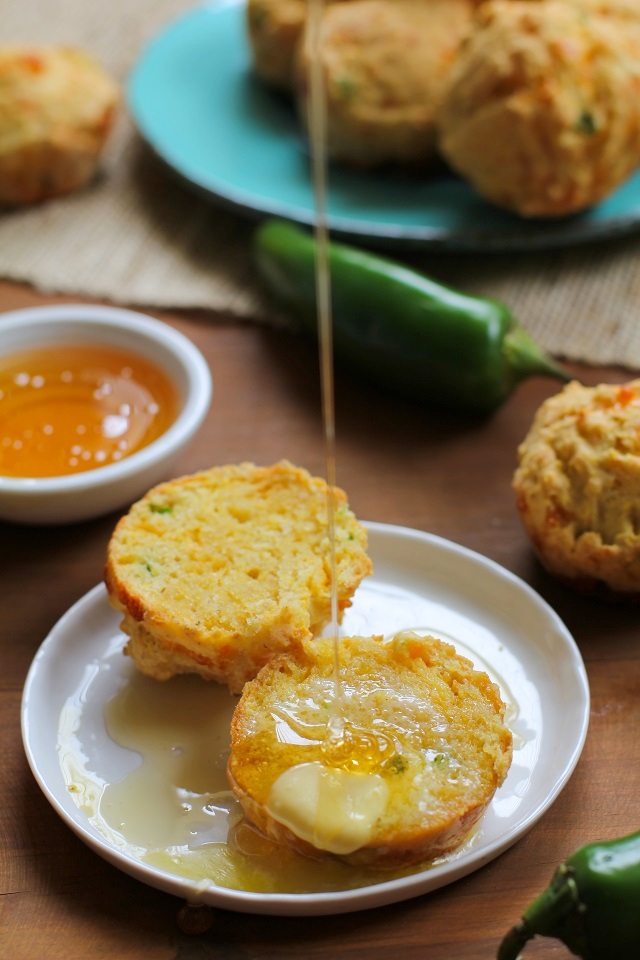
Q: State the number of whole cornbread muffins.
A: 5